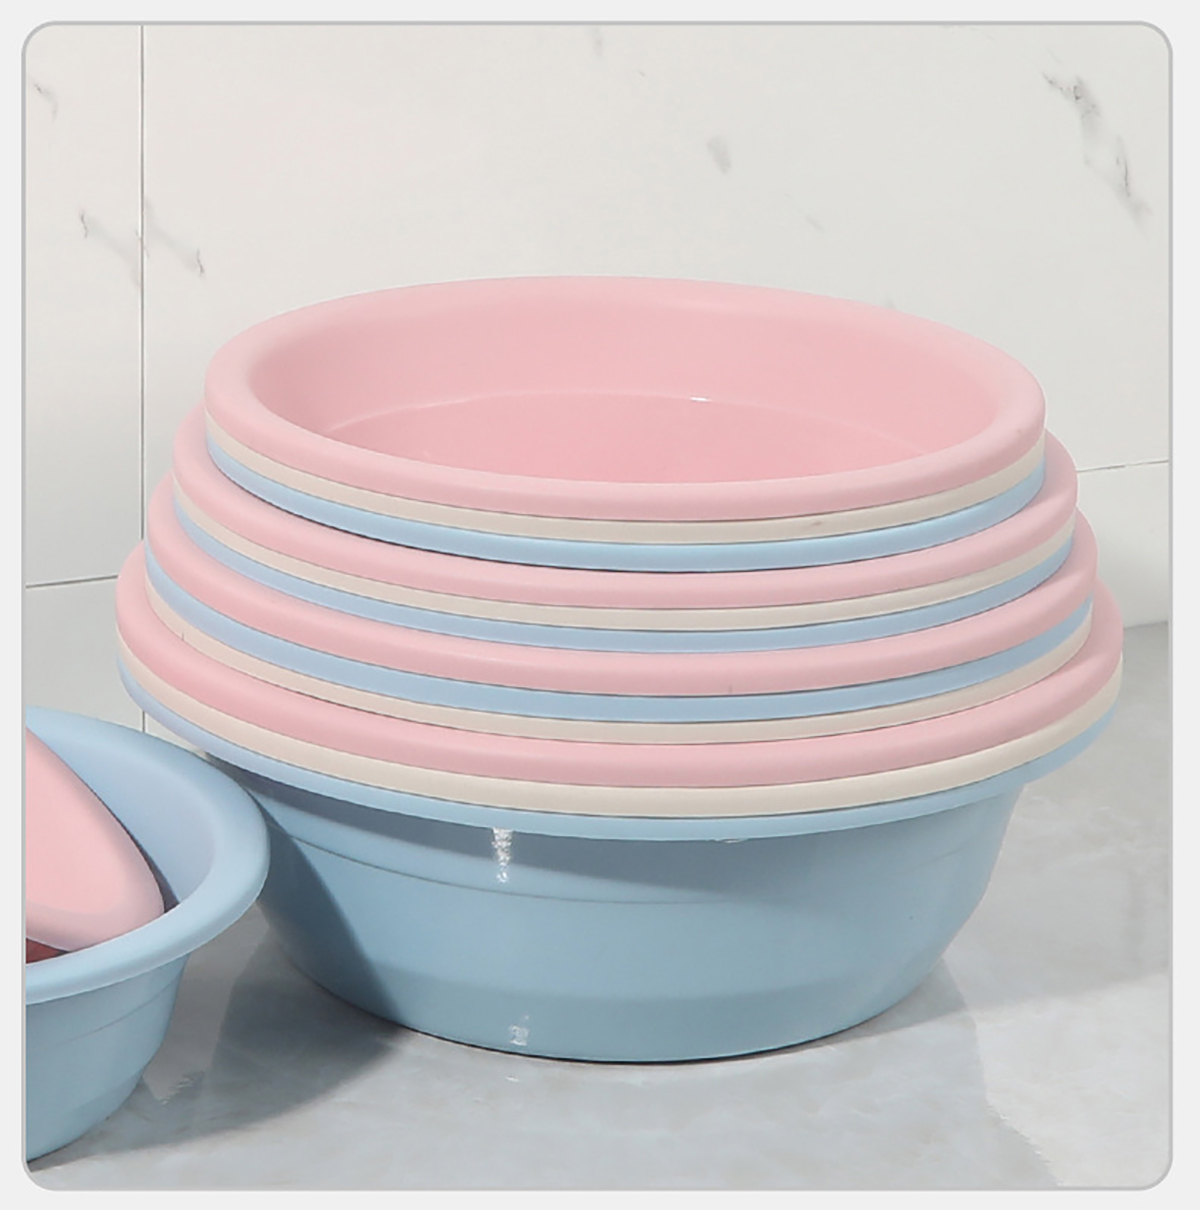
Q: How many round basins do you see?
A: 14